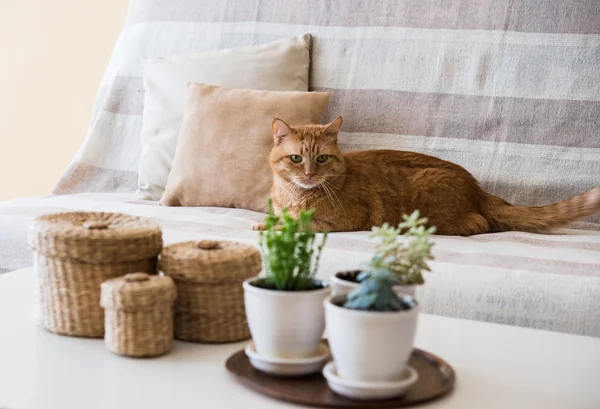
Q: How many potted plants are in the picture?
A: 3